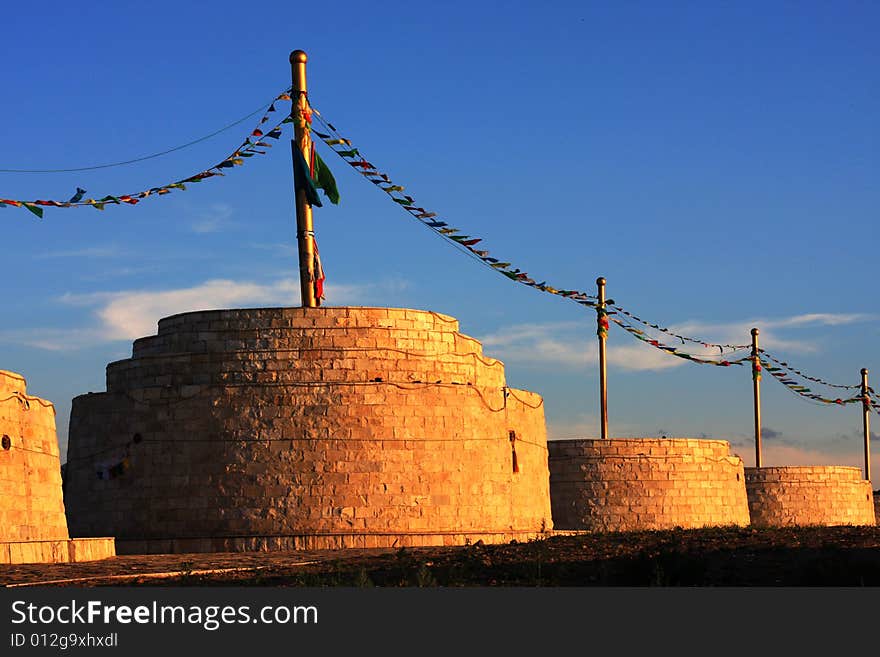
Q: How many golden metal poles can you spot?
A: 4